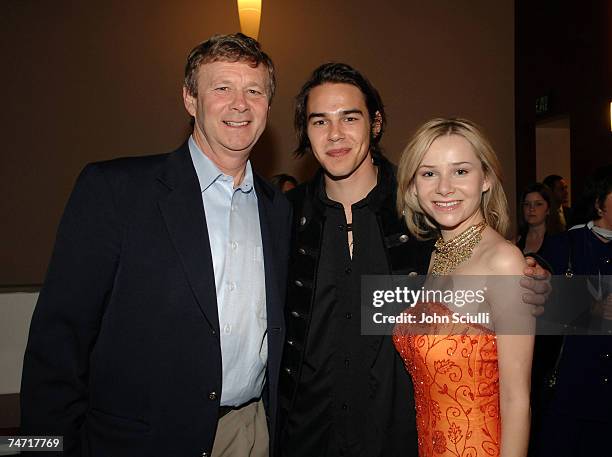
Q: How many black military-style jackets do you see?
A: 1